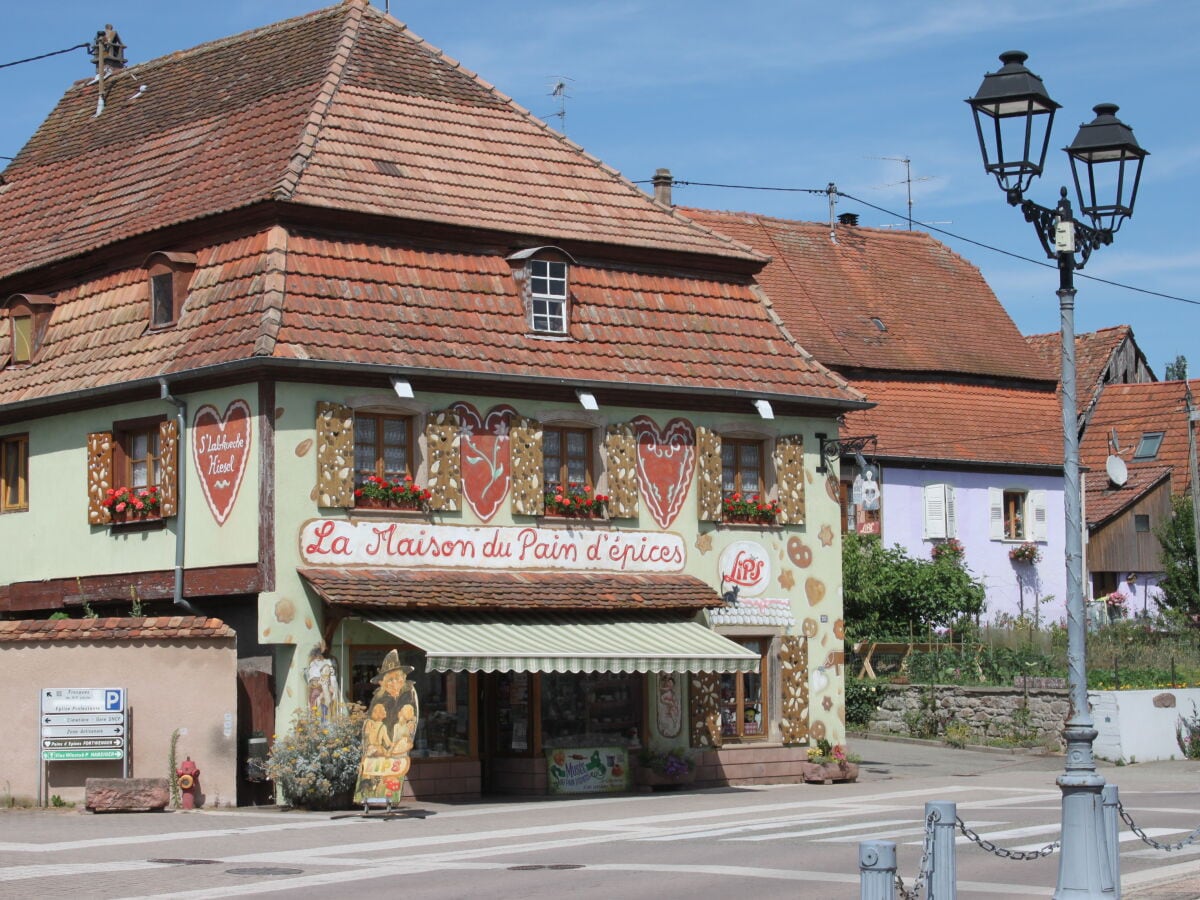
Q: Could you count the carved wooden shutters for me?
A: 10